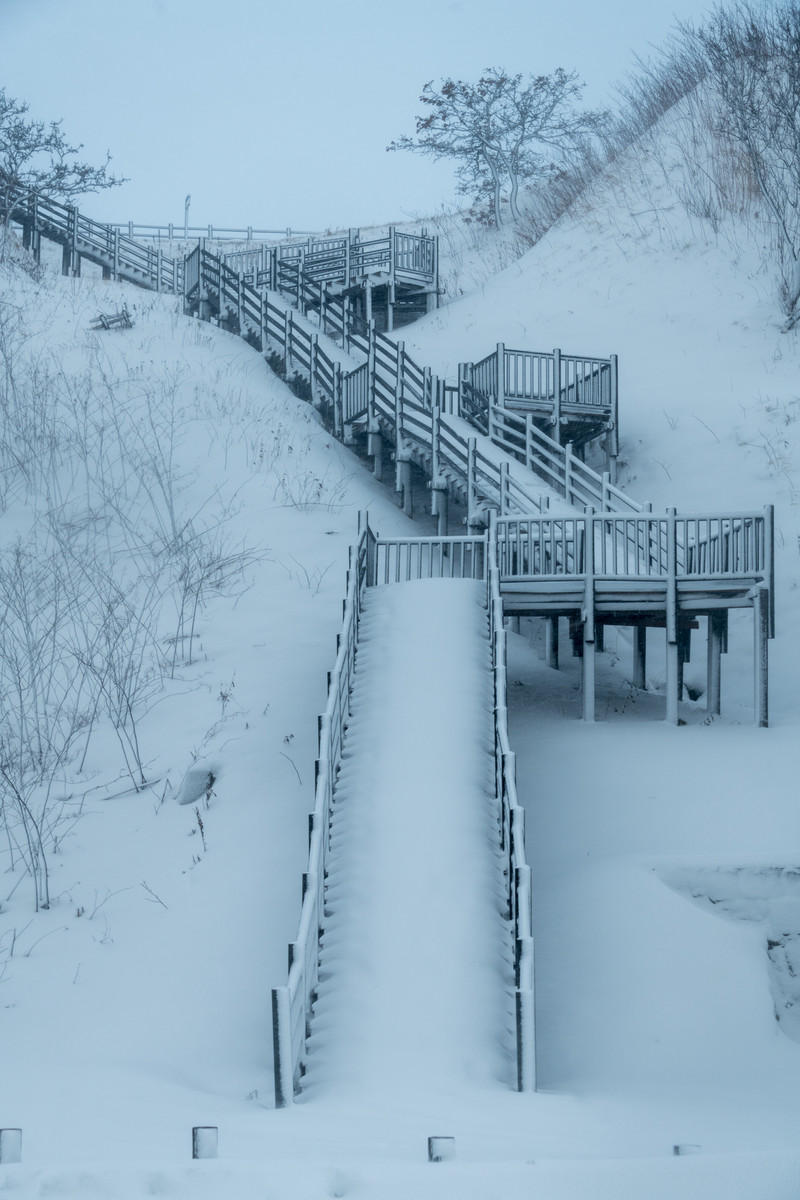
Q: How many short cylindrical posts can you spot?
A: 4